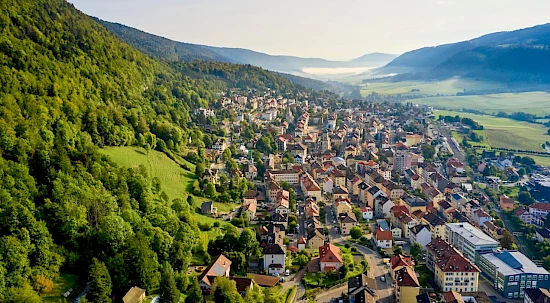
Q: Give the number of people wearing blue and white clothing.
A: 0